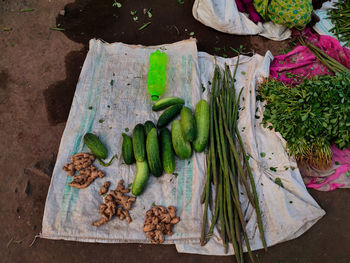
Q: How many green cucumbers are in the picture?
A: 12